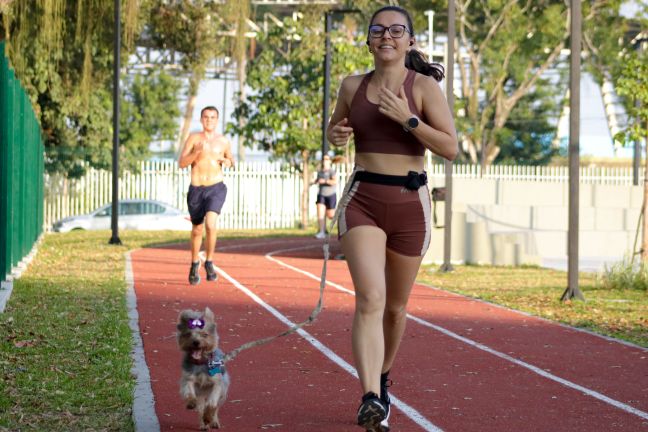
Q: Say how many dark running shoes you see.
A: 4